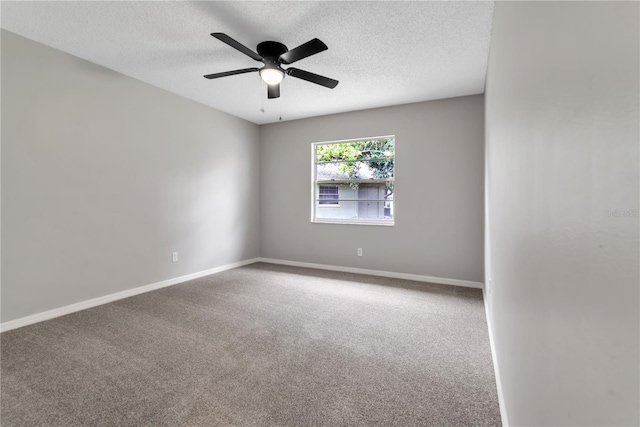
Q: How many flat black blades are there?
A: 5